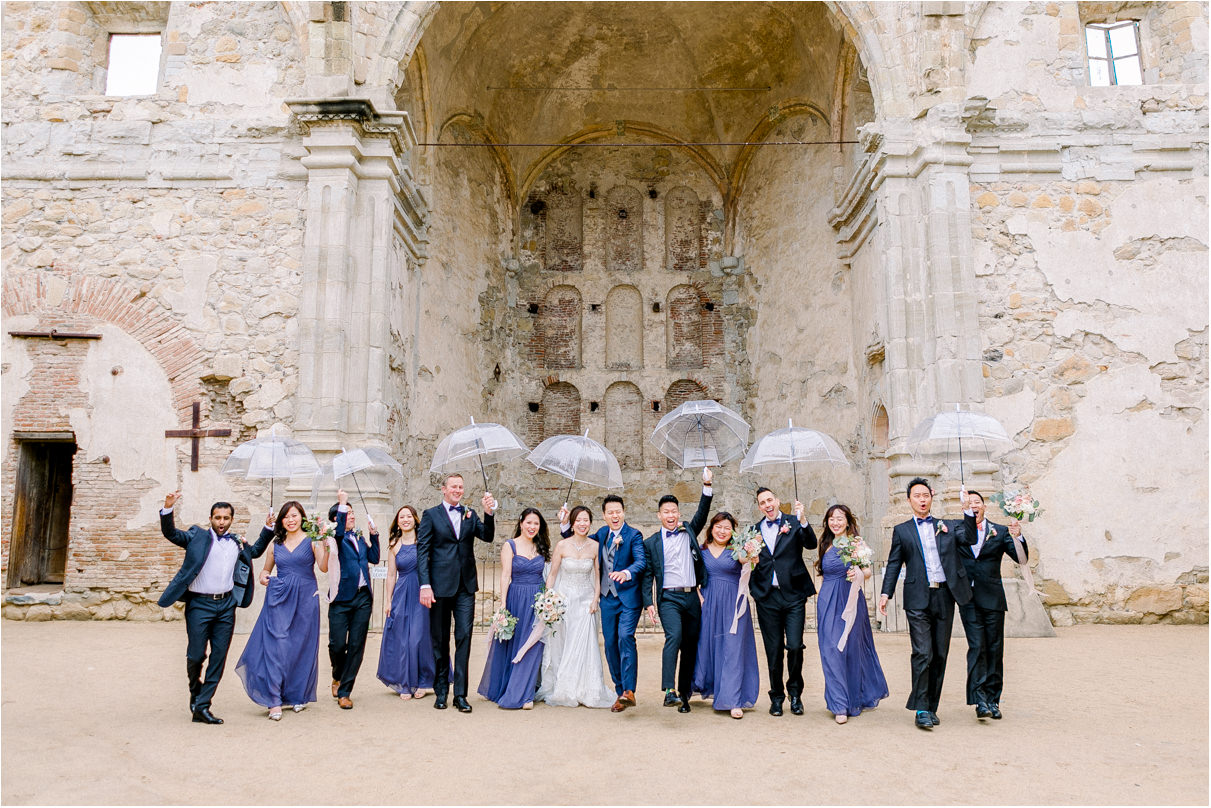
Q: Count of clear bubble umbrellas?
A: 7